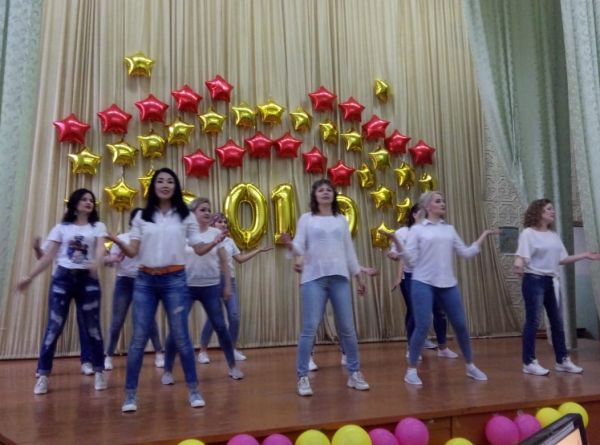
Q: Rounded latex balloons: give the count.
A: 12